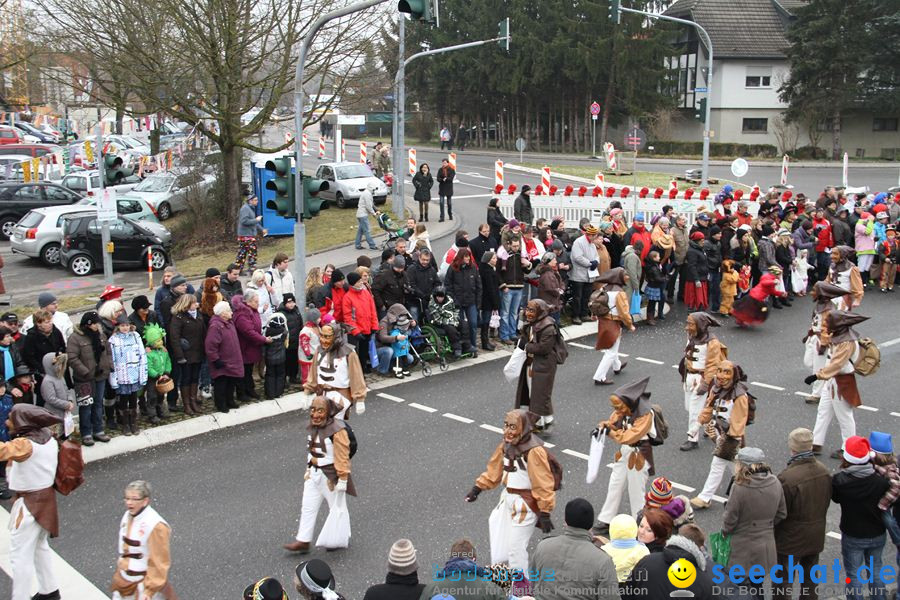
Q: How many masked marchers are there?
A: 12